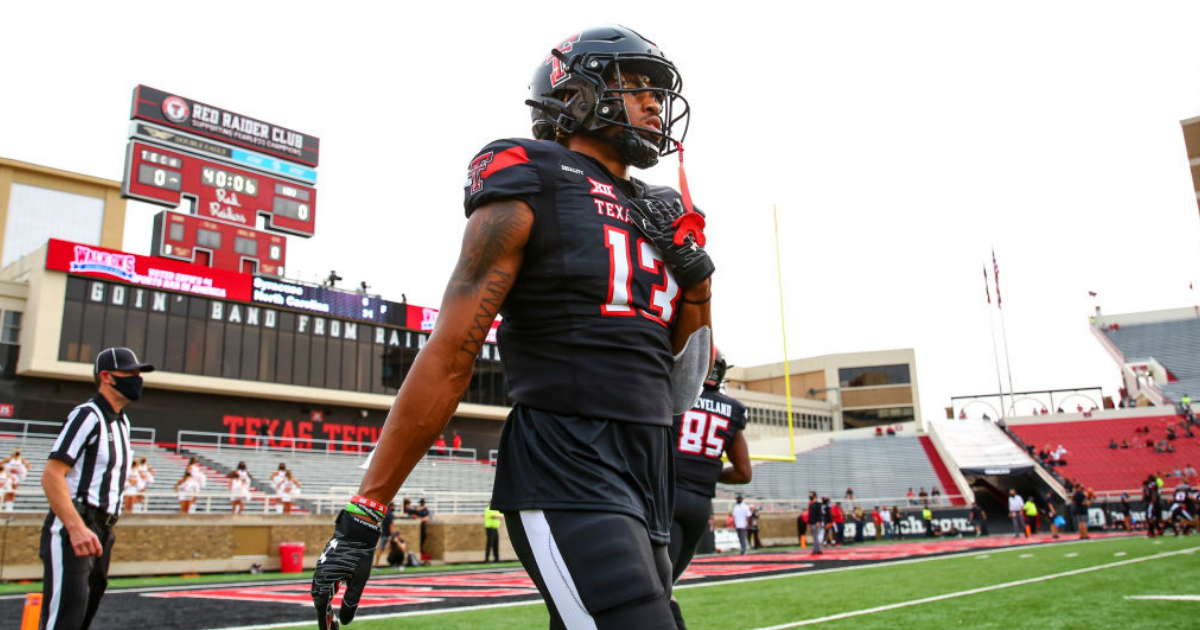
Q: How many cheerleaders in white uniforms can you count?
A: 10